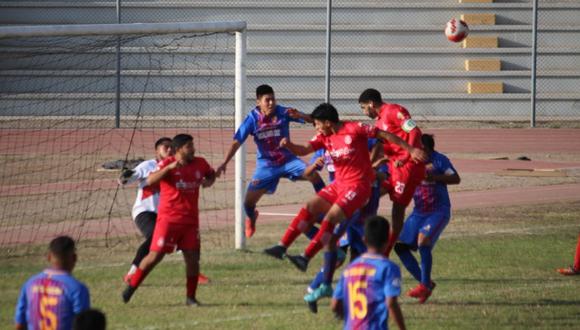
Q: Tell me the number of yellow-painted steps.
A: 5